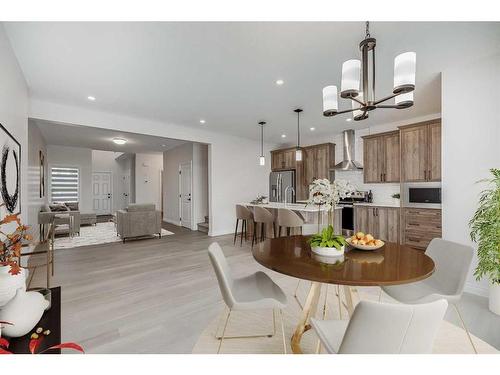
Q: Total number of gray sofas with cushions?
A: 2